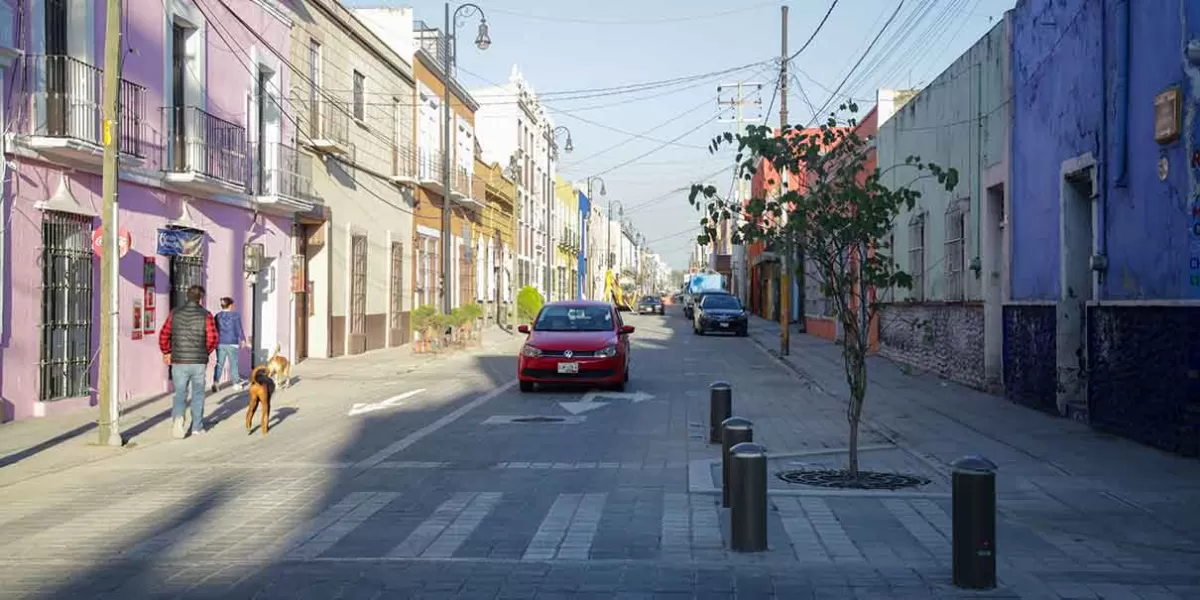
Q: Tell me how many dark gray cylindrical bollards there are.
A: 4